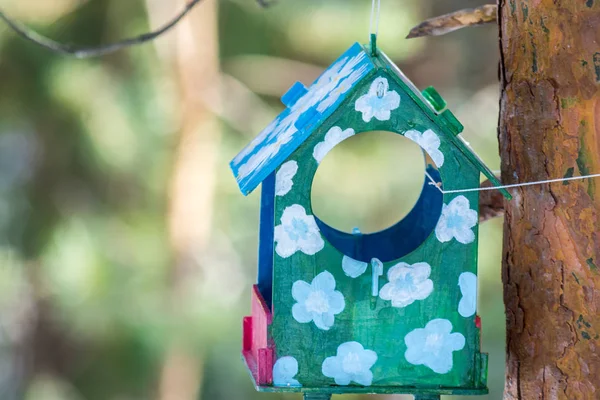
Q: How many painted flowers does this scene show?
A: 13